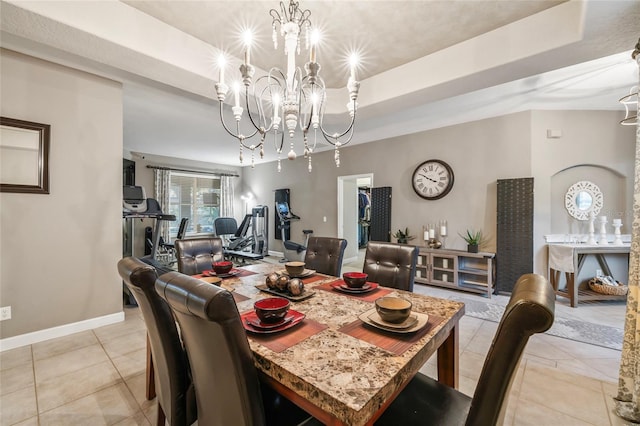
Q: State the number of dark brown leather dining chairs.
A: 6